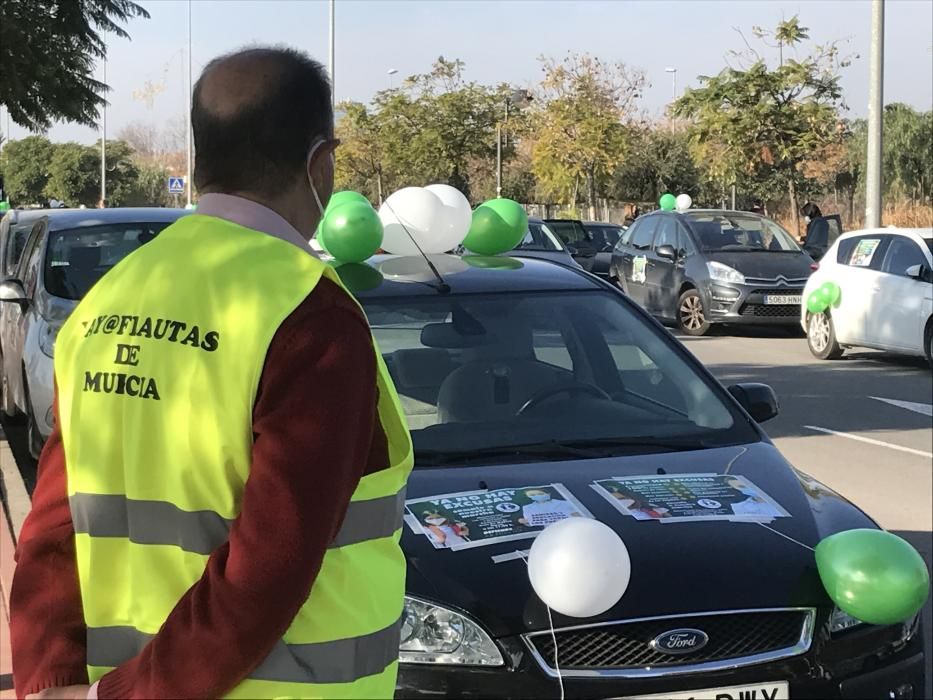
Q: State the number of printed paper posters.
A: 4